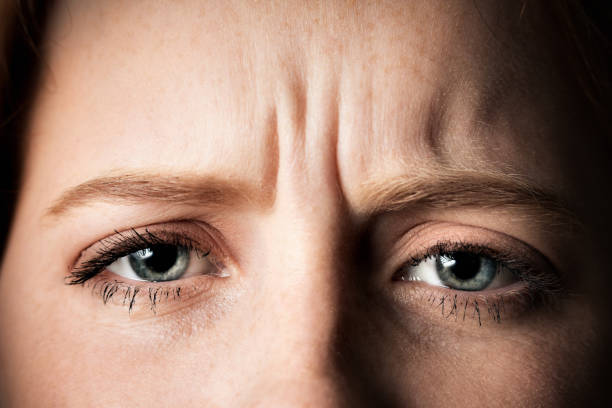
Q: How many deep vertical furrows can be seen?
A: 3